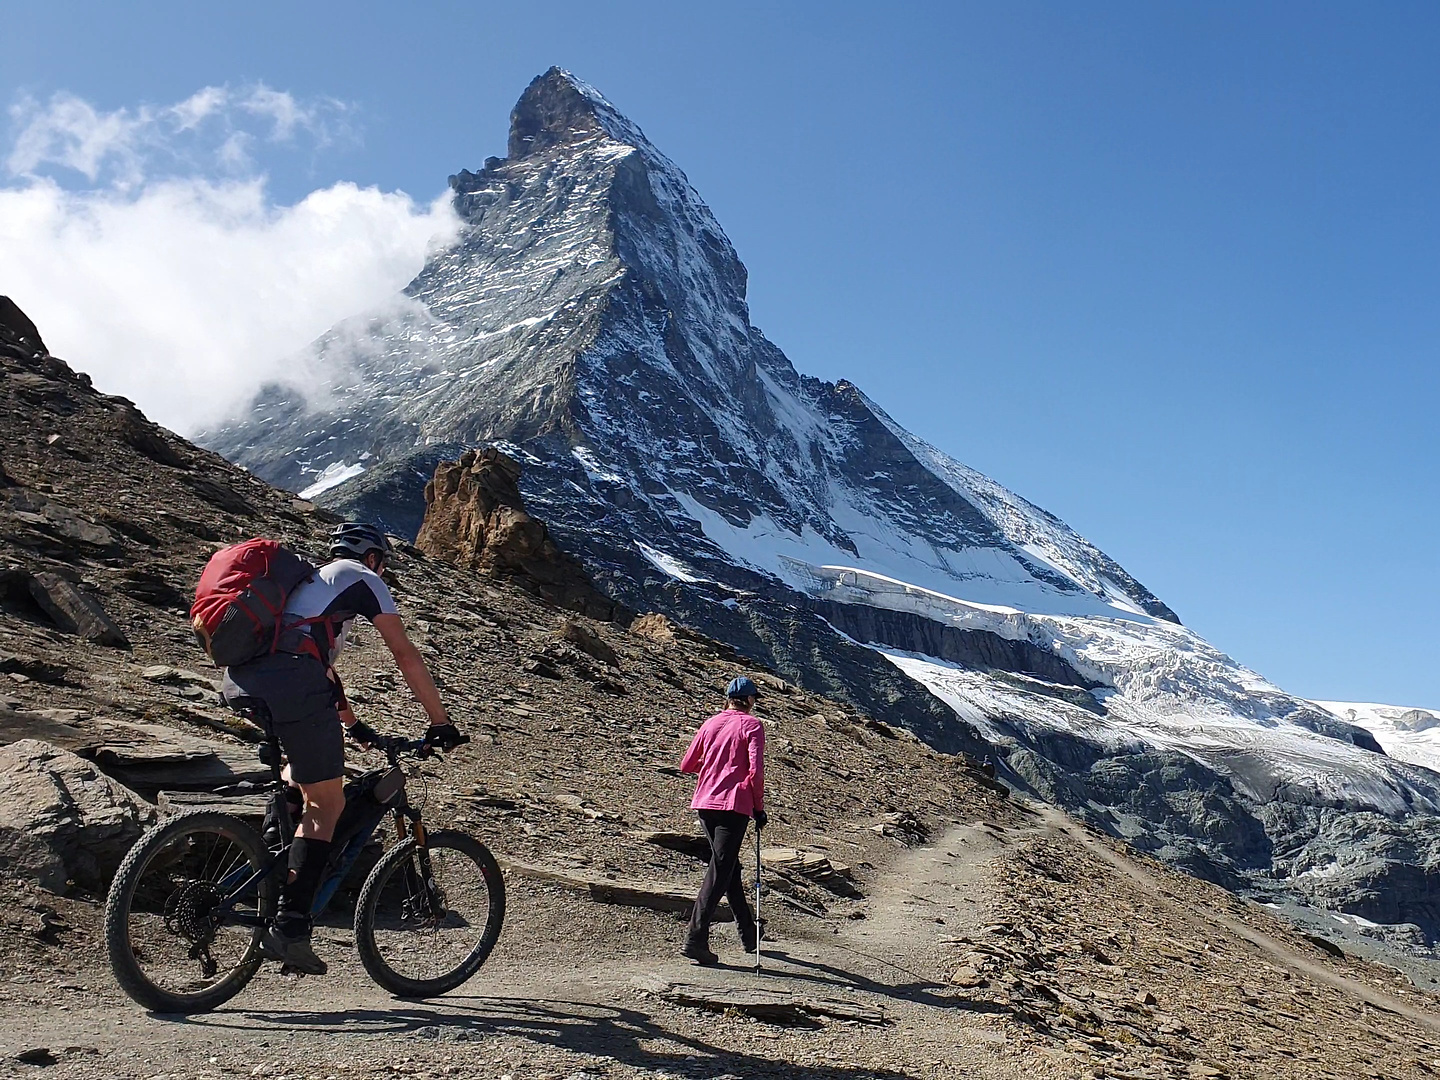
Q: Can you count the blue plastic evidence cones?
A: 0